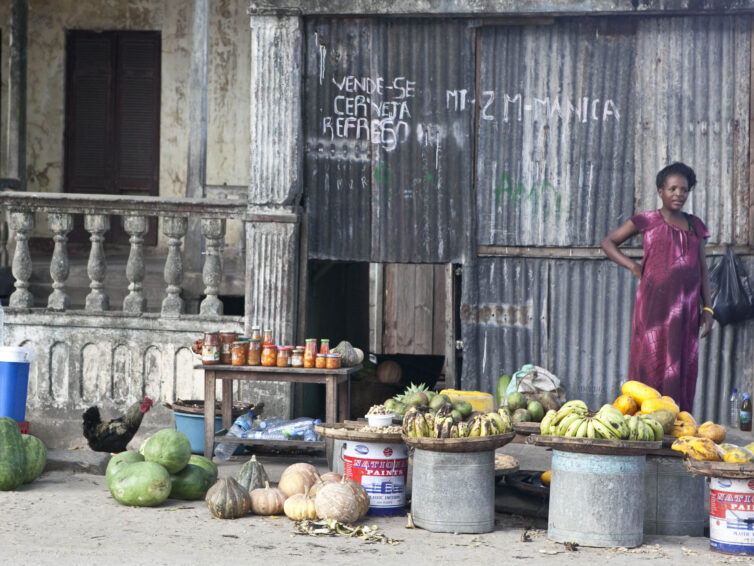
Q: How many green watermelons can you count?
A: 7